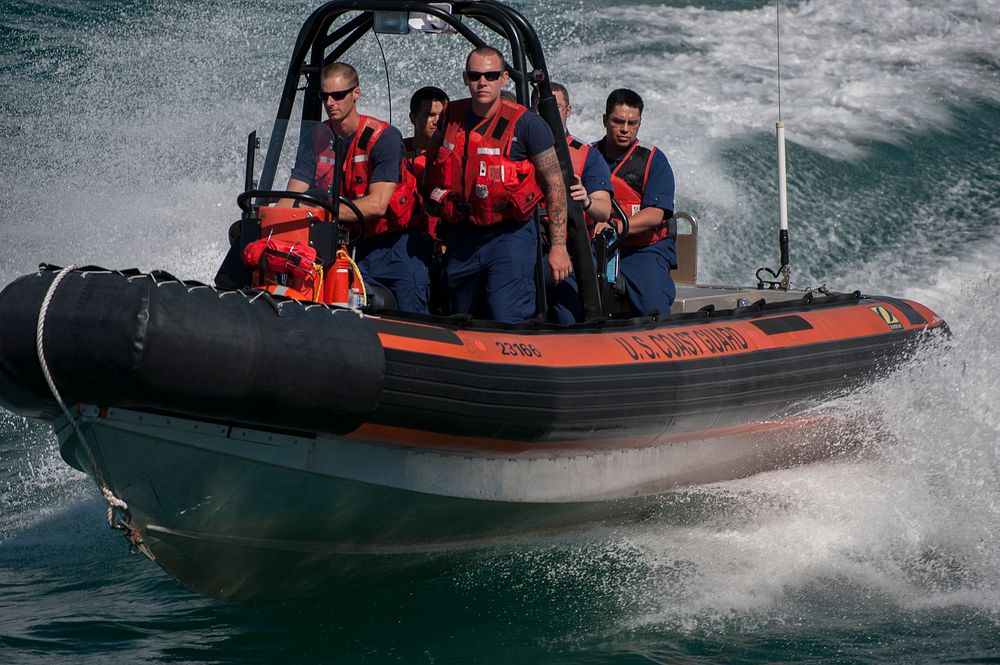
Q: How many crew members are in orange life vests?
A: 5